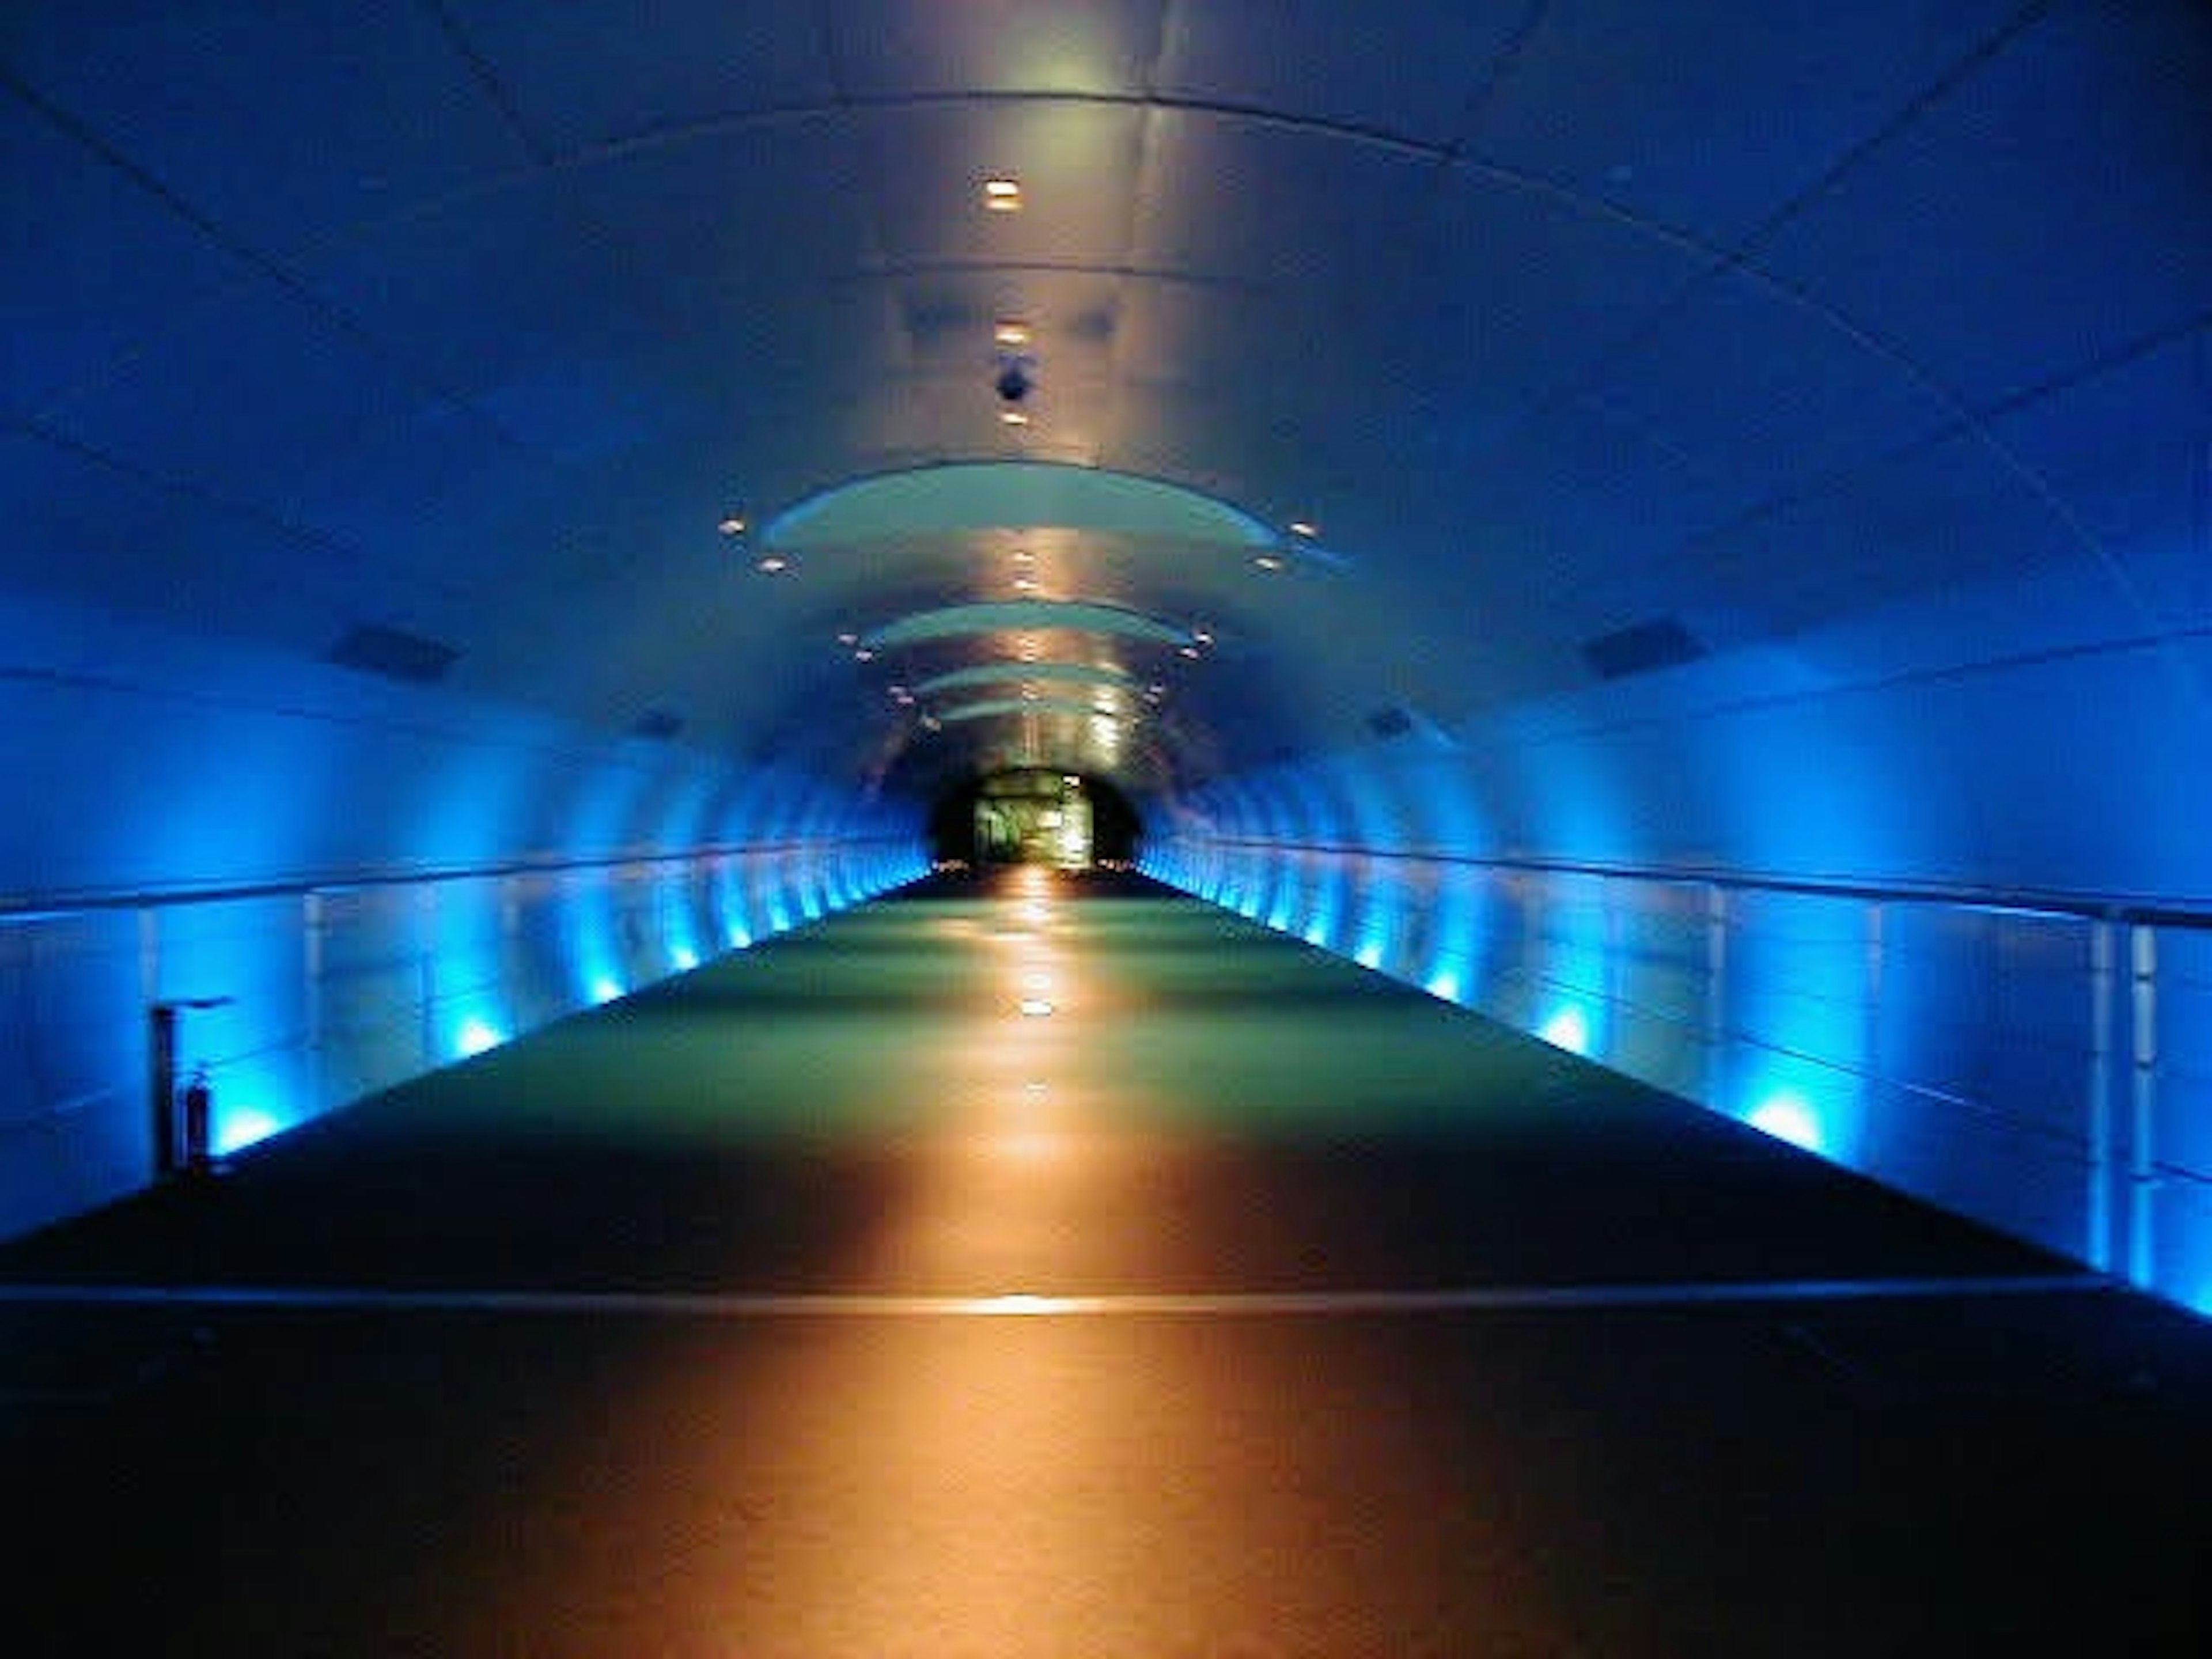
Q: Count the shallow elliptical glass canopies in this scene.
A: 4